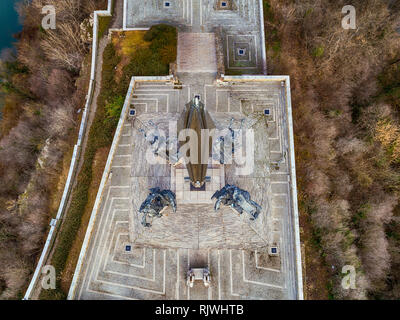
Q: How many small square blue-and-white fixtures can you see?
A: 7